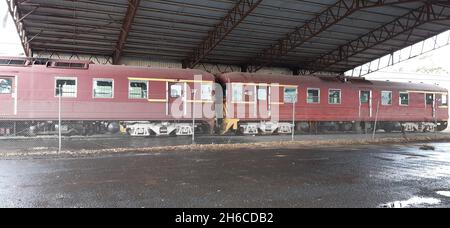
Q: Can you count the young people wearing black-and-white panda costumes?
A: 0